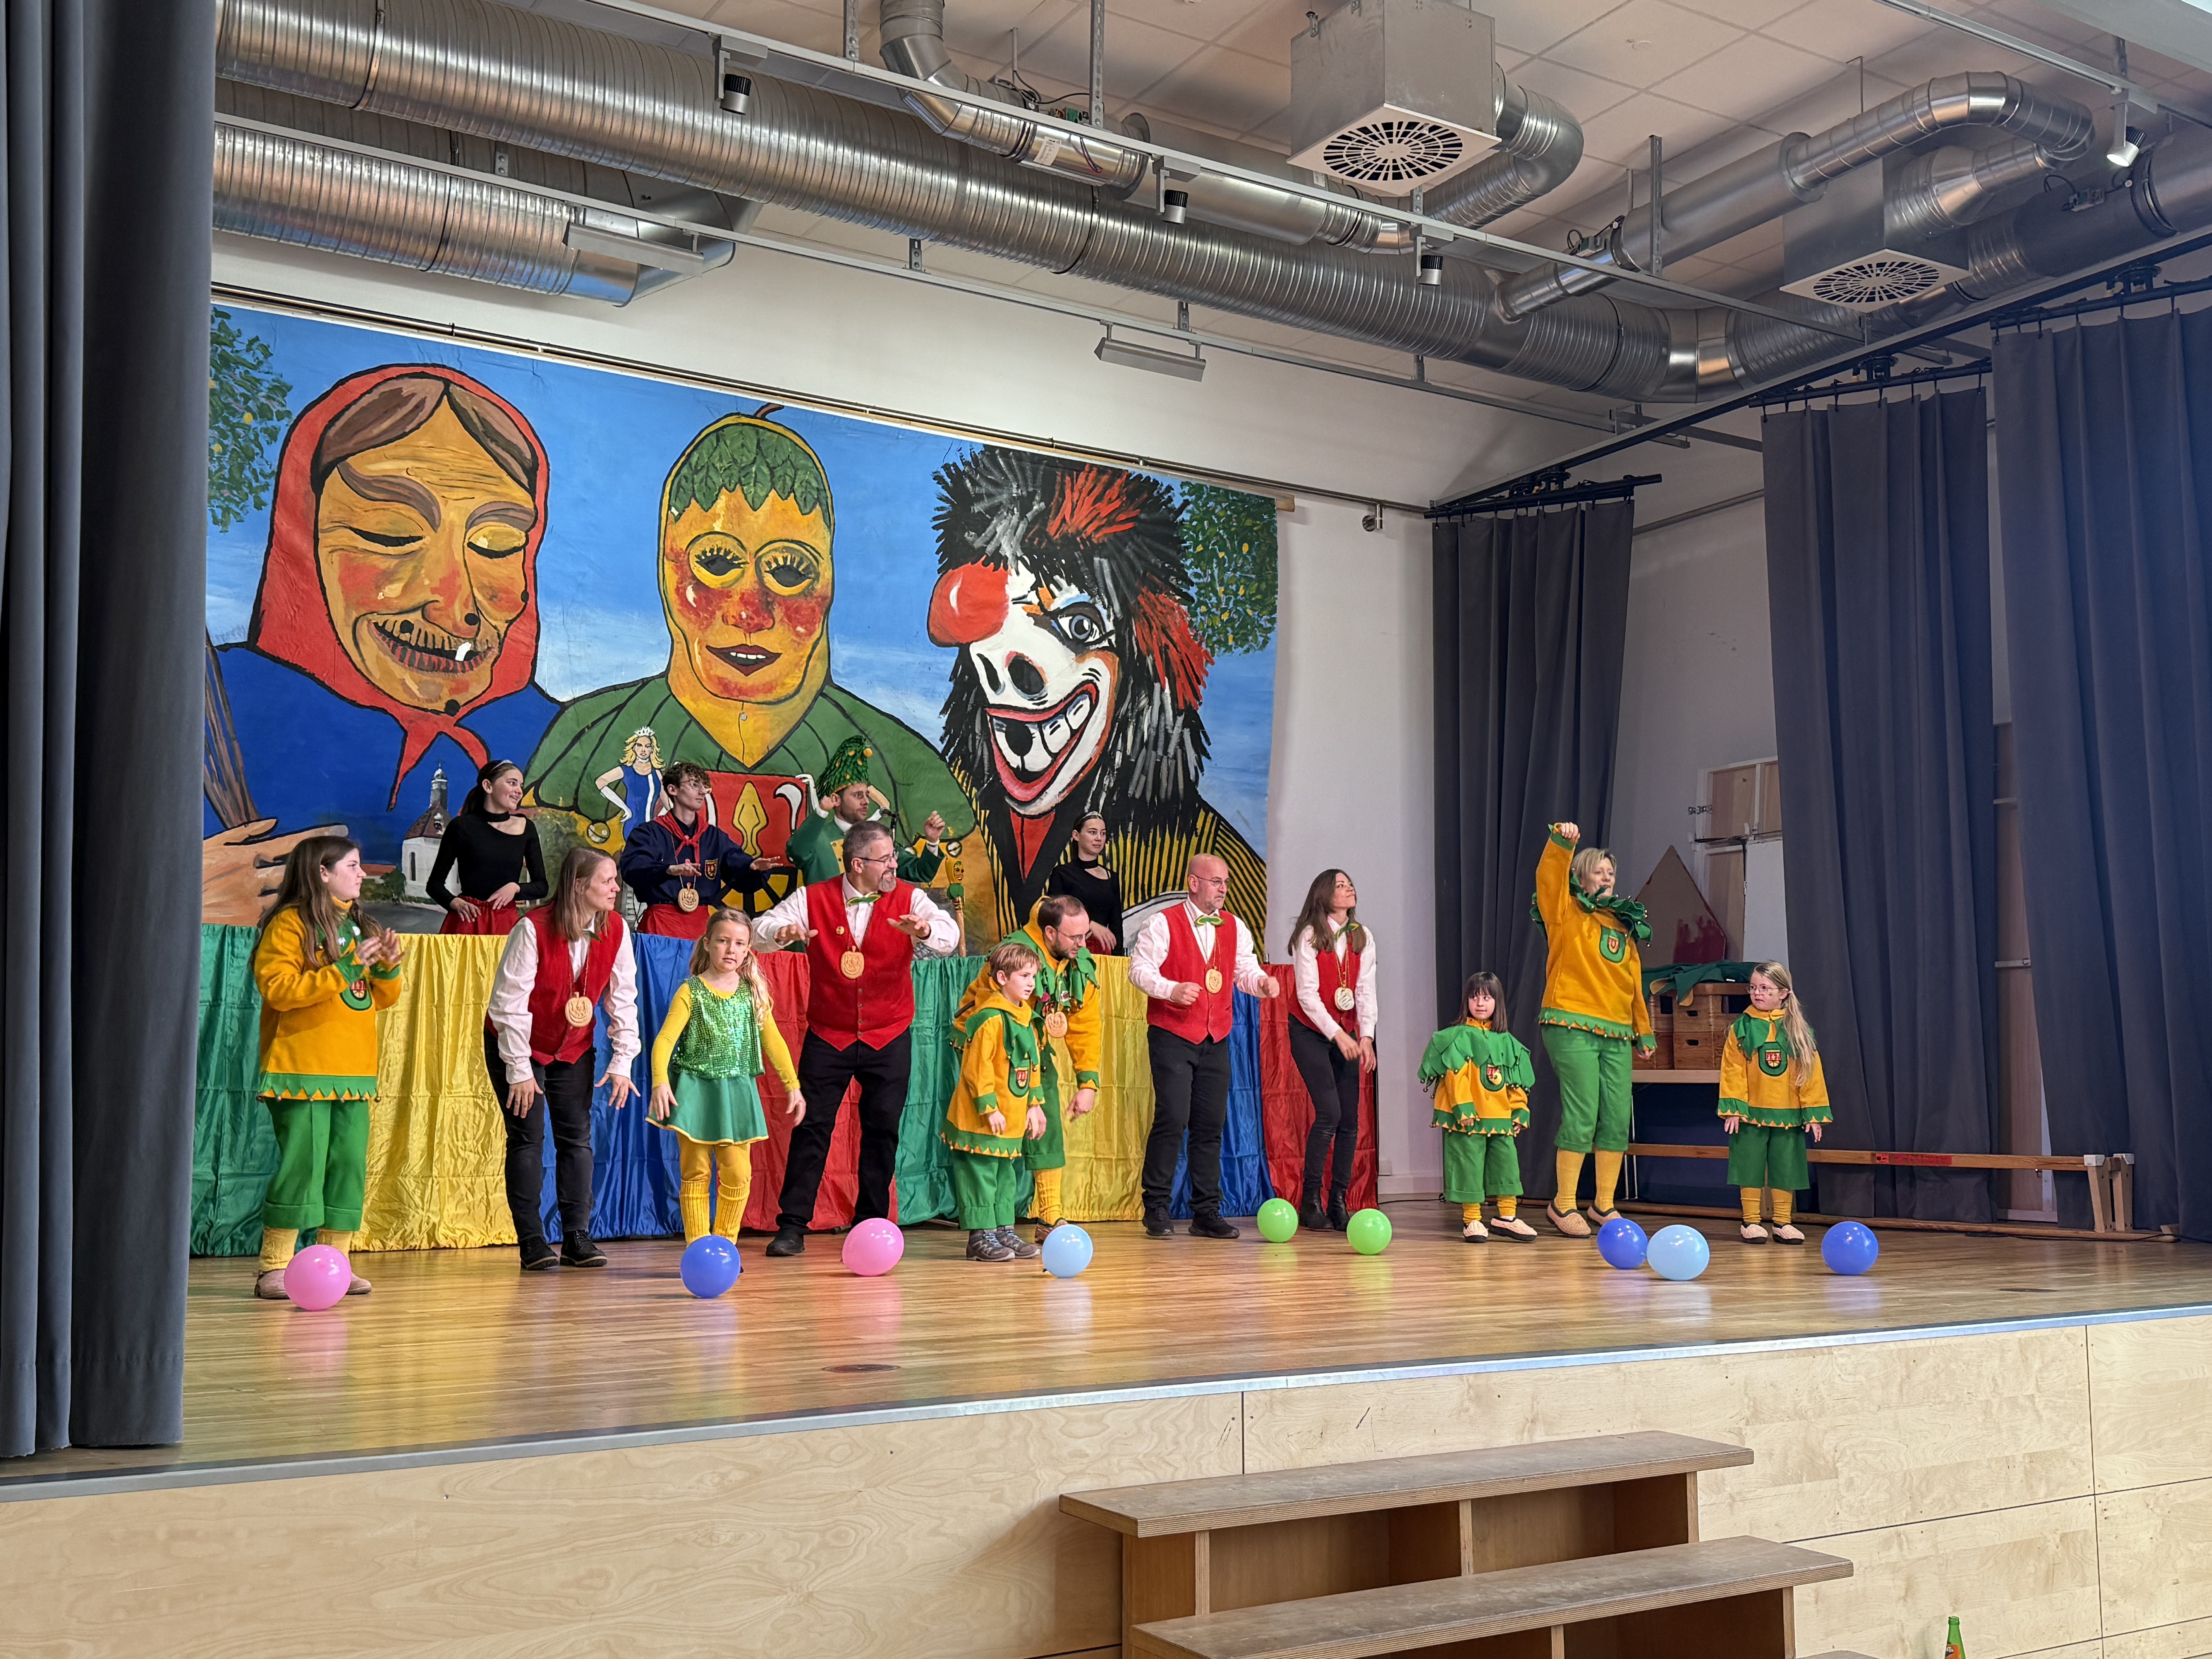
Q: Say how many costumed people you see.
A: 15